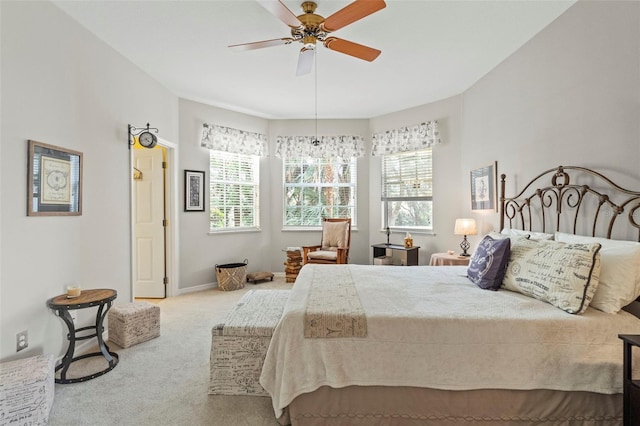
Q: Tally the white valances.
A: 3